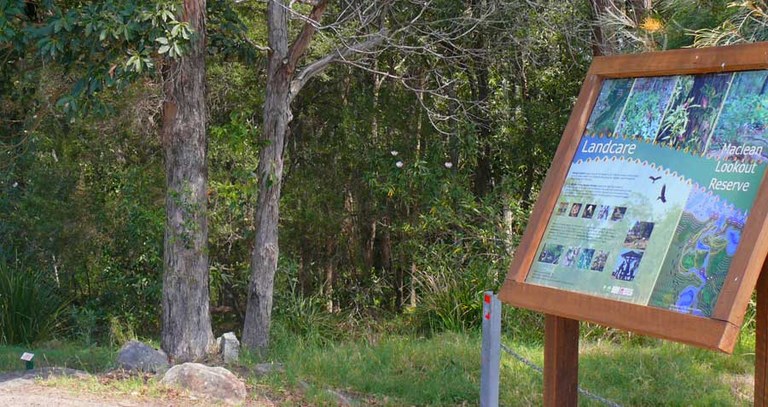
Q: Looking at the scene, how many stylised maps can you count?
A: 1